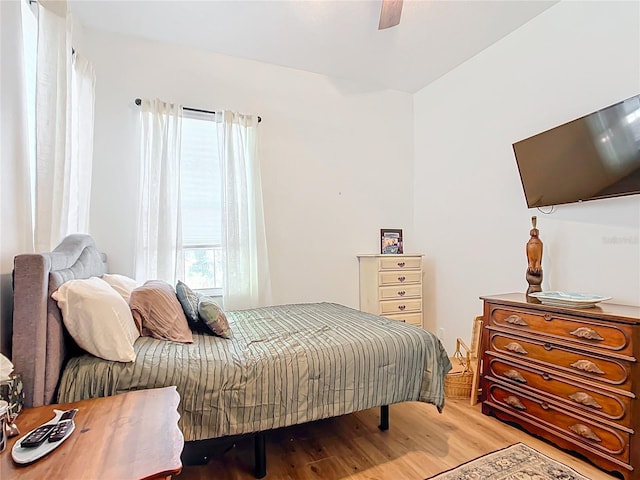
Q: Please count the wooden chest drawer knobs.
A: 8